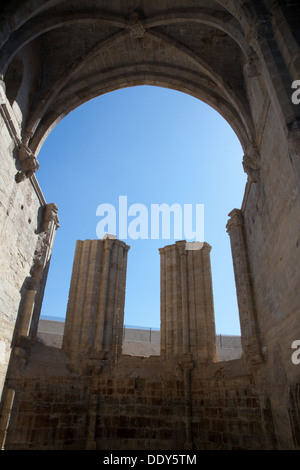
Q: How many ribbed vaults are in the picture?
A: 1